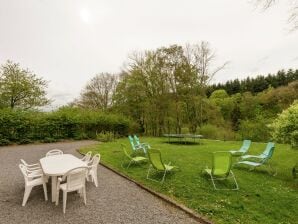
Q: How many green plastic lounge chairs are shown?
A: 3